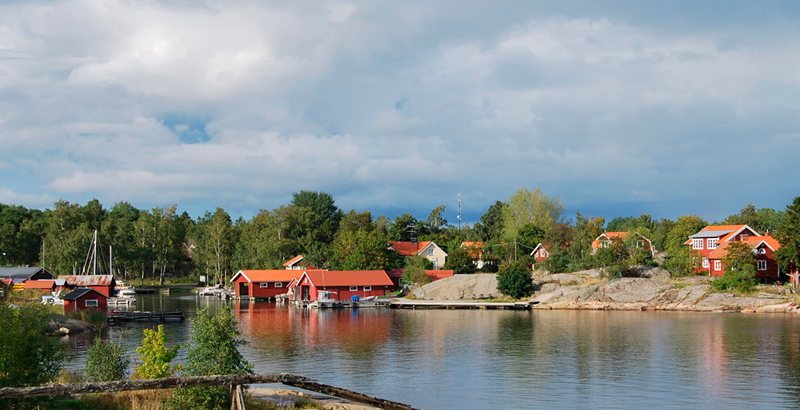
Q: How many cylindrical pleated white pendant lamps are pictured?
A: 0